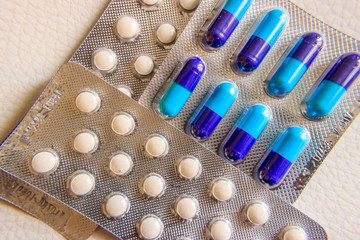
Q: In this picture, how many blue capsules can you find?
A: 8